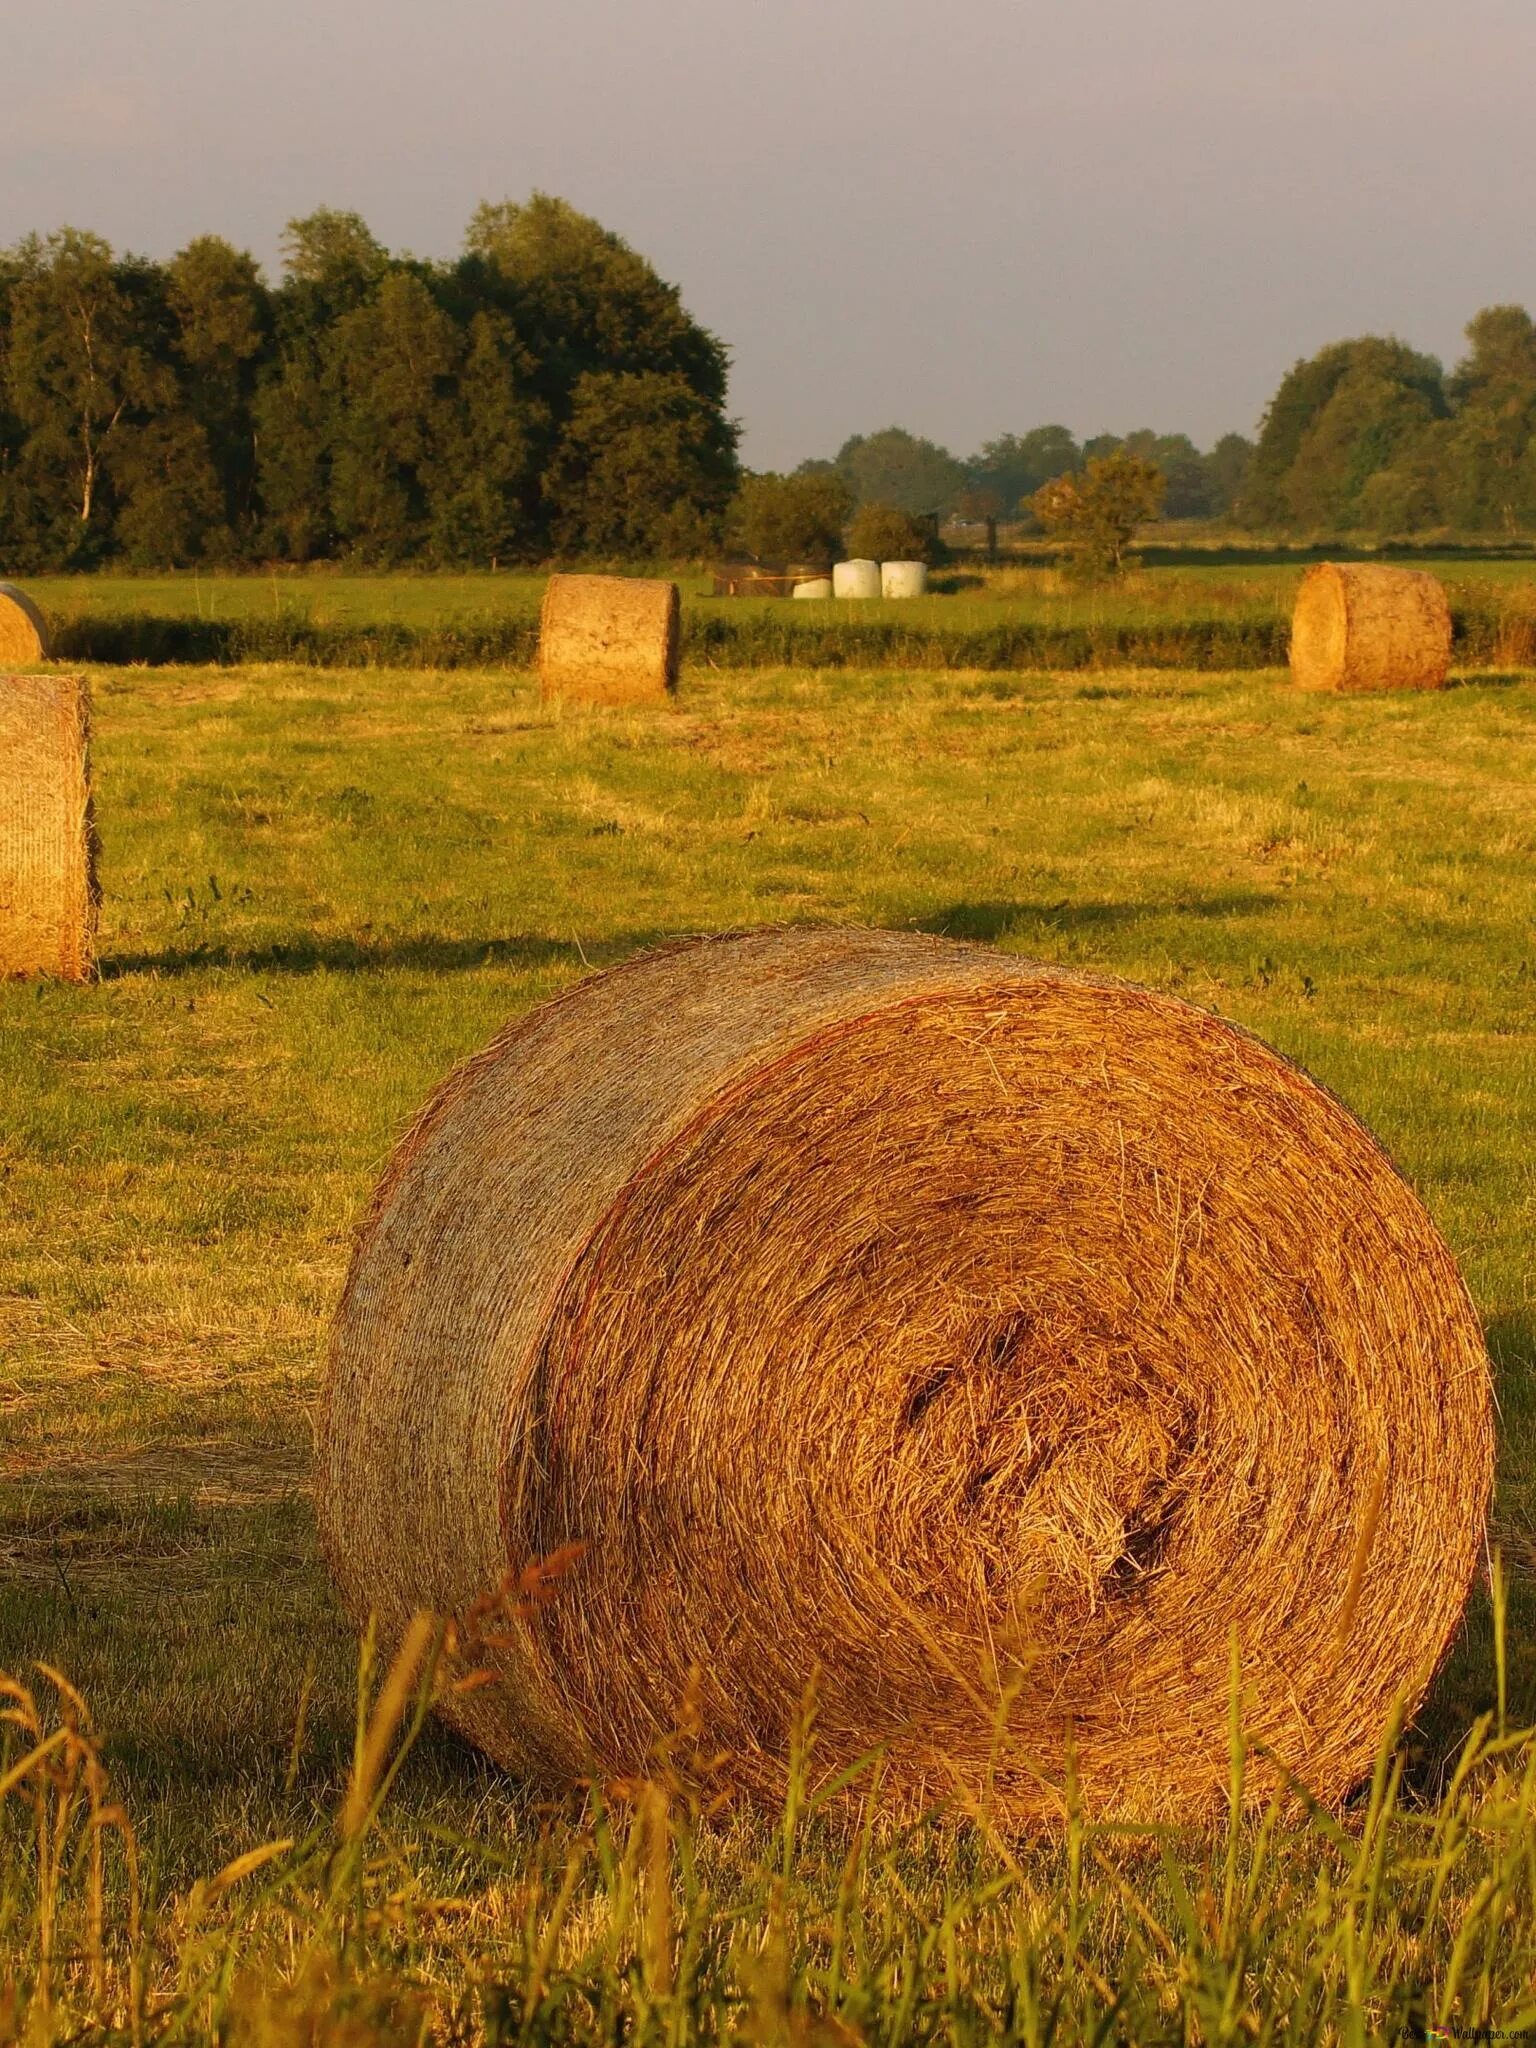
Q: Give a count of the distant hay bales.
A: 4